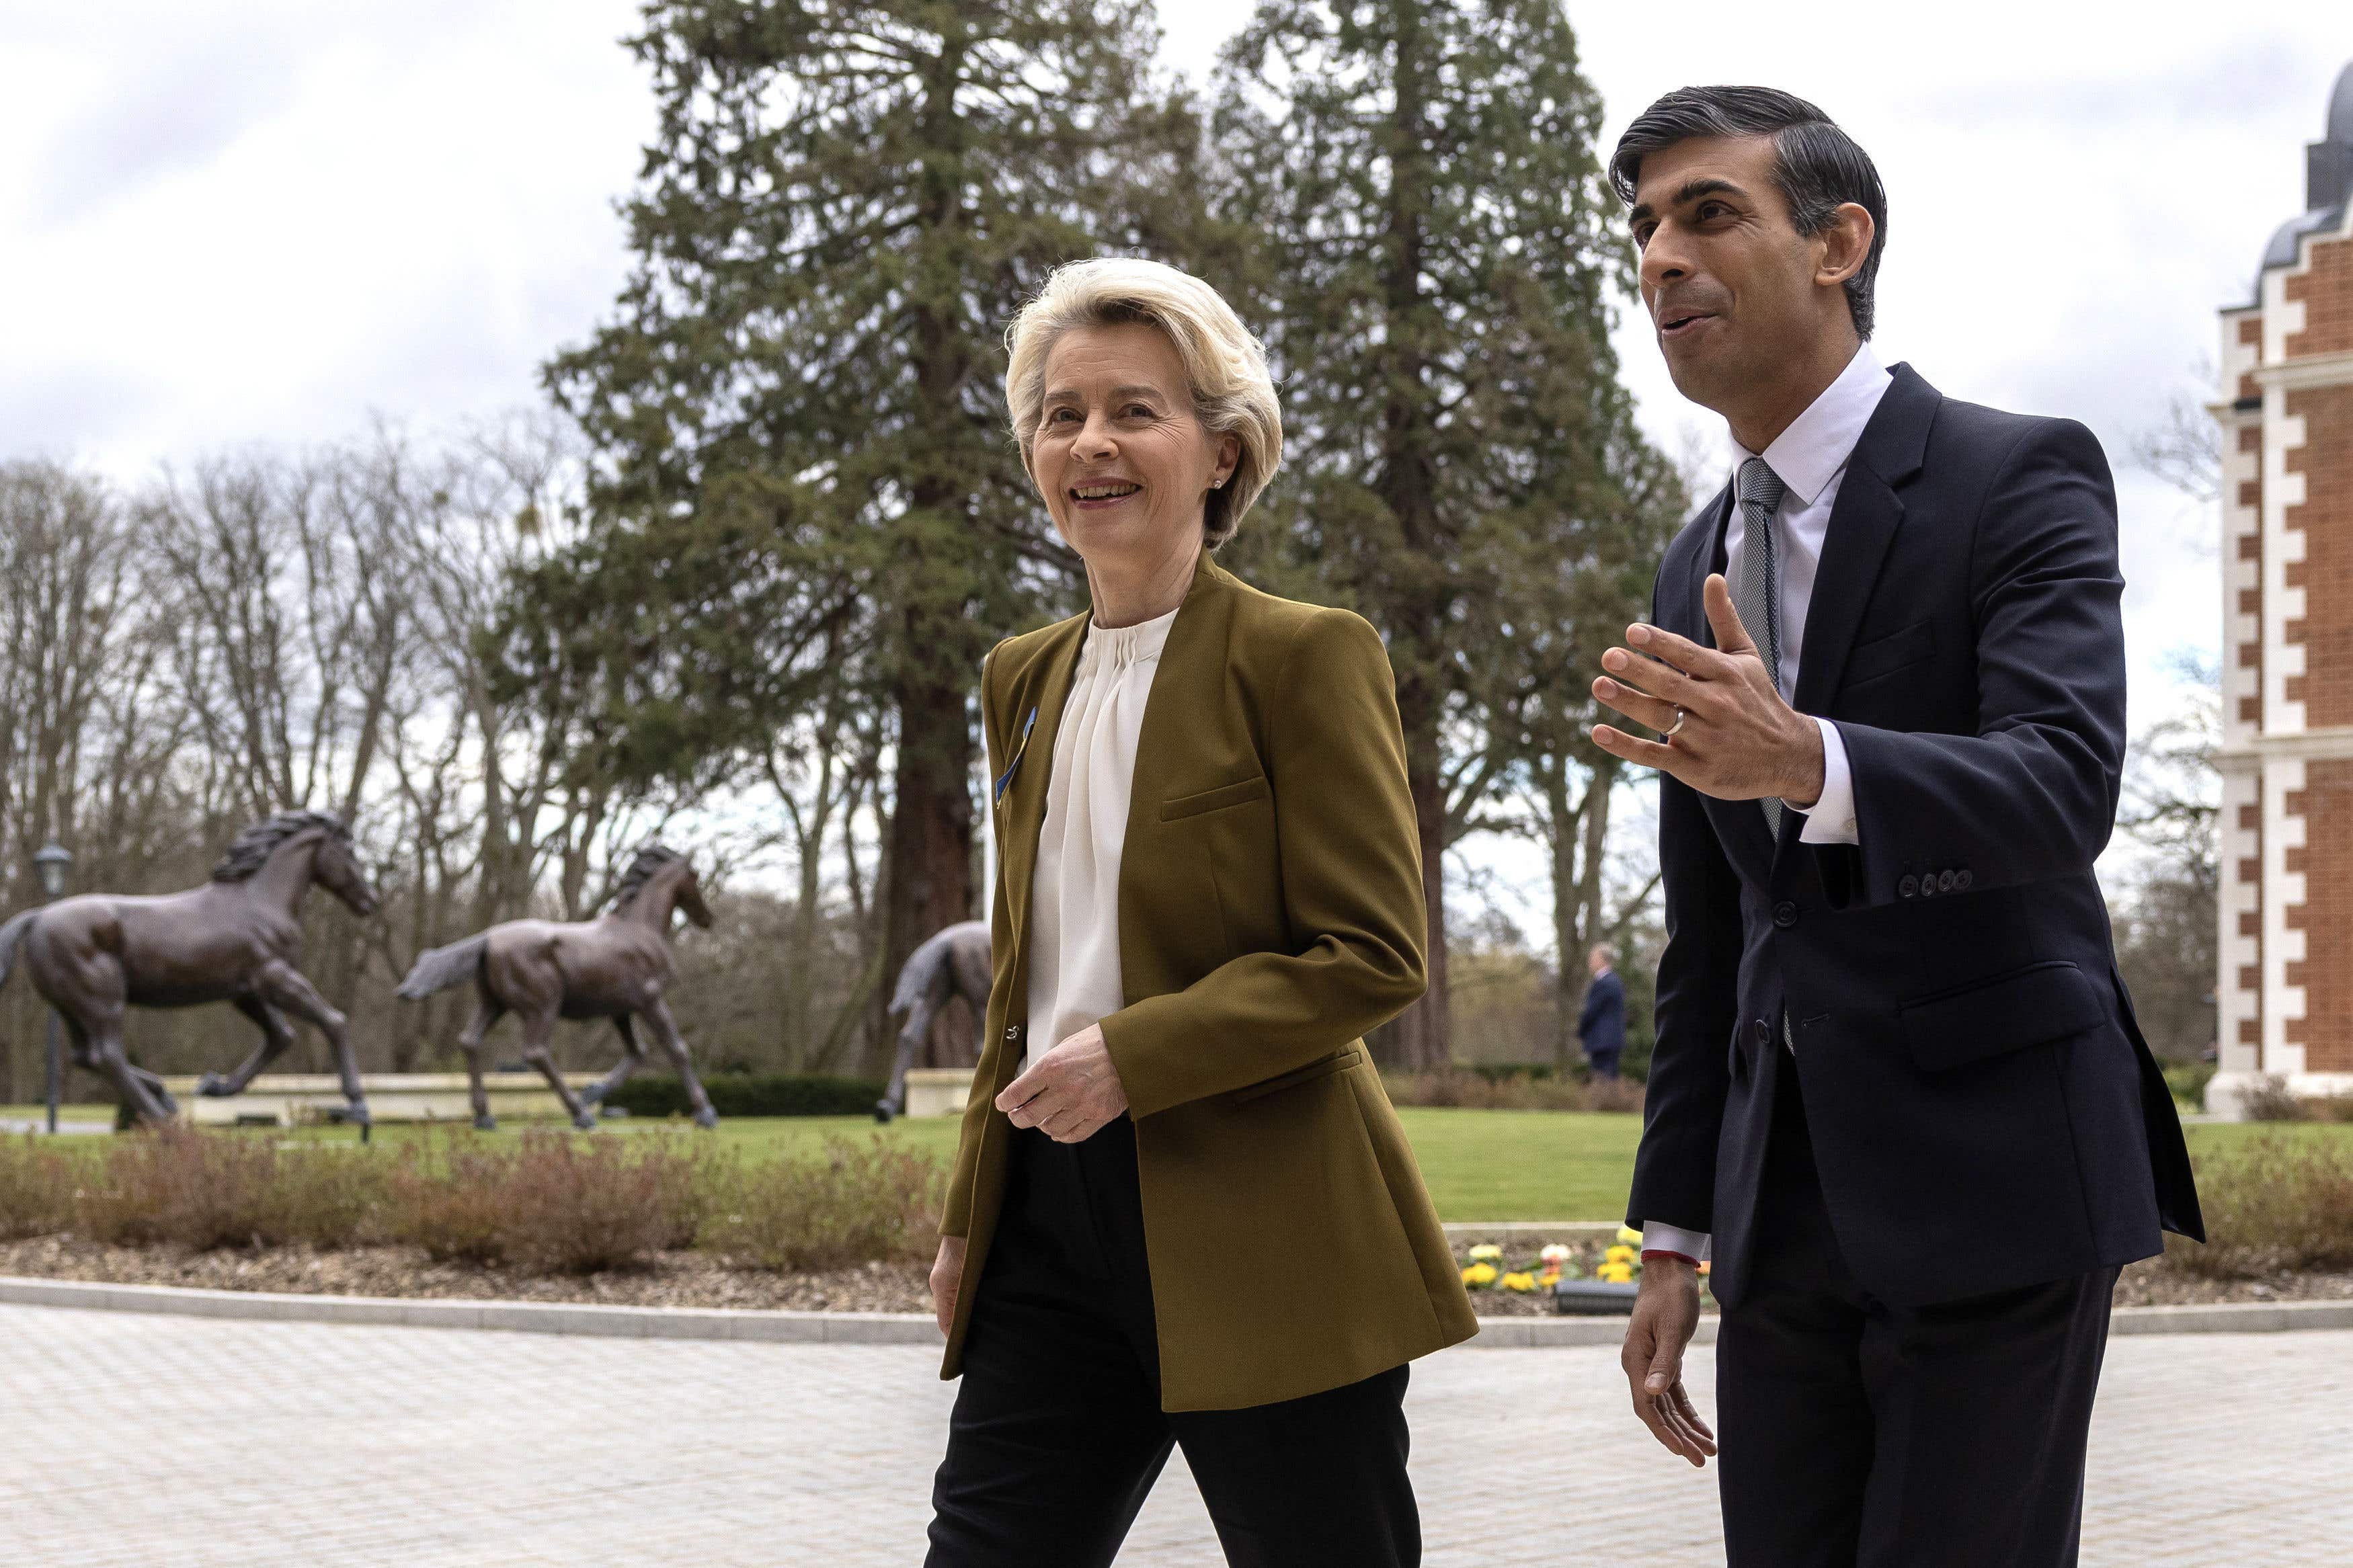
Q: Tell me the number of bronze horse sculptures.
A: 3